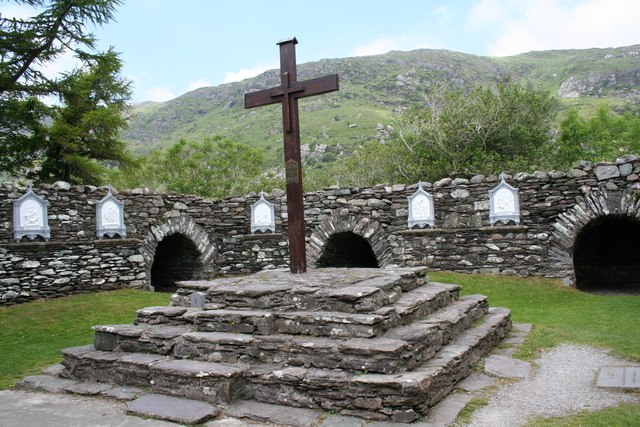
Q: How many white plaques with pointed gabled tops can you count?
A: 5